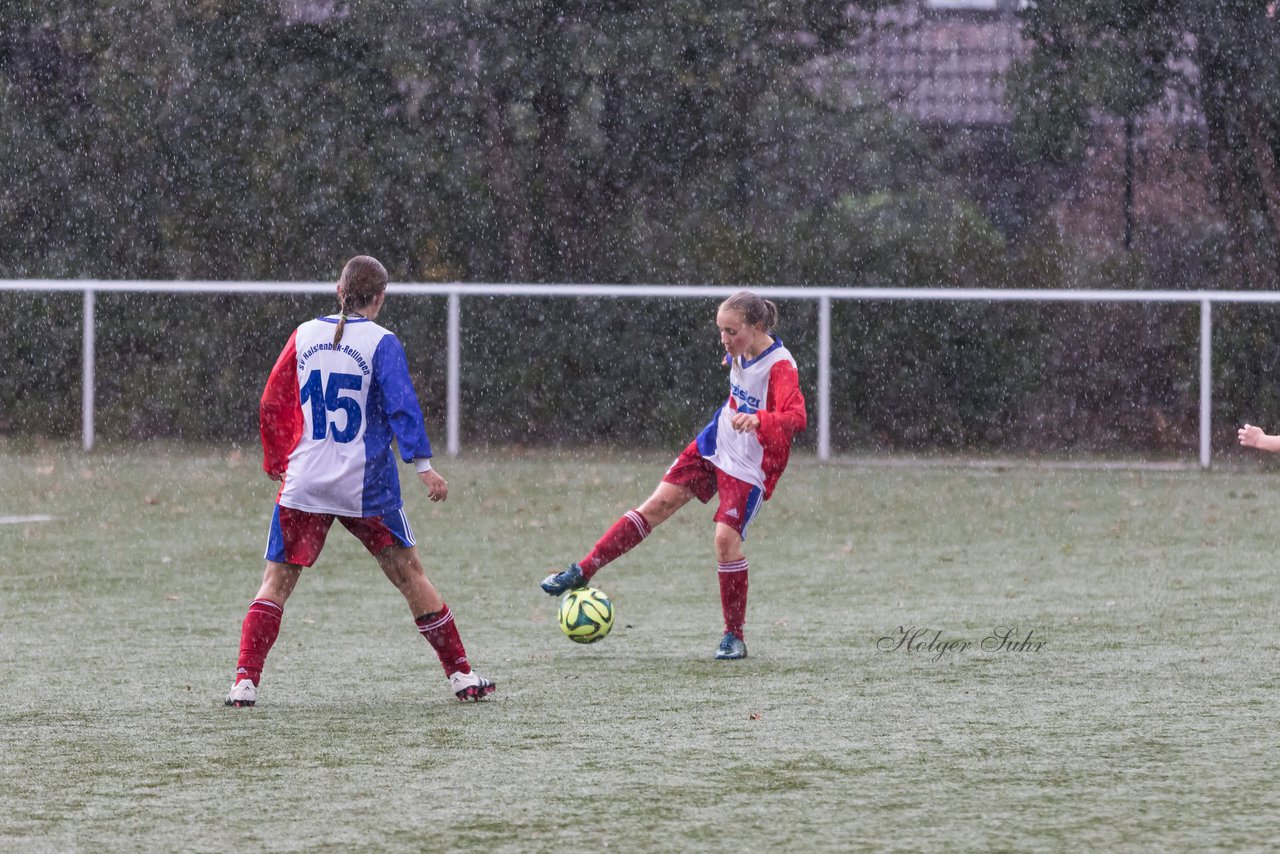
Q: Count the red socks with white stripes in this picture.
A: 4